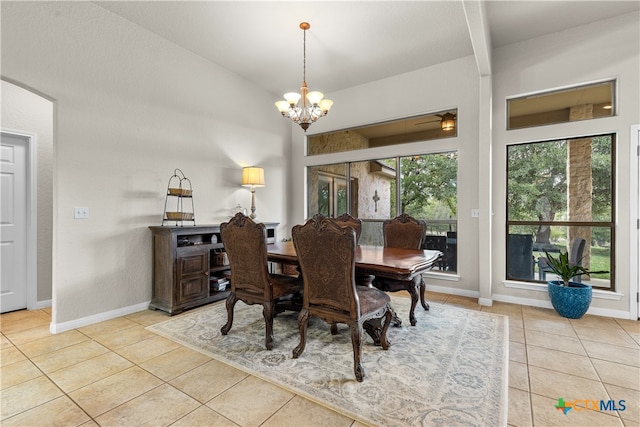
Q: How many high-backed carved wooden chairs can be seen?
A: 4